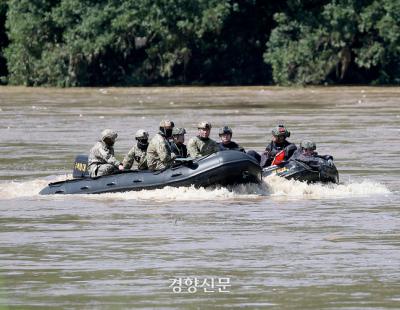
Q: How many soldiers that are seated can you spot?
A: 8